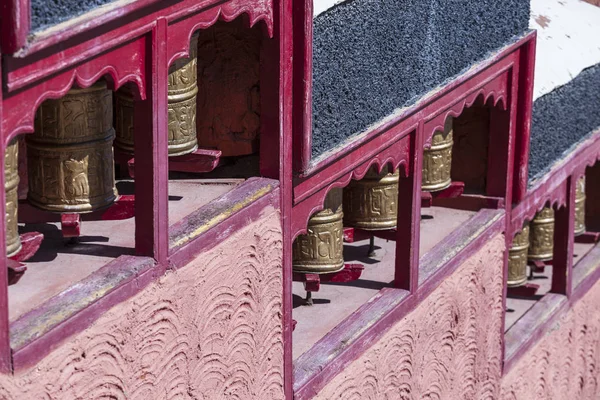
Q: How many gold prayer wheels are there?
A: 9